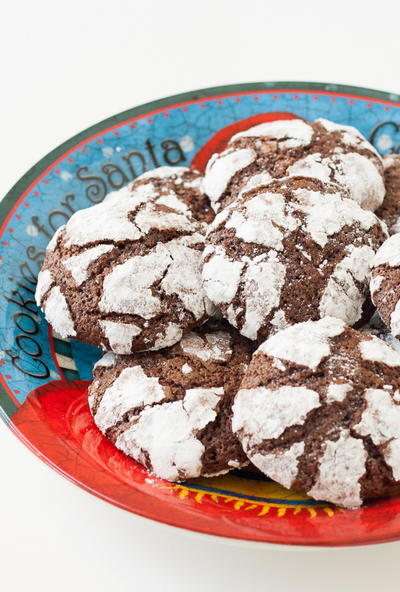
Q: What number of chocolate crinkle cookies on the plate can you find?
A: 8